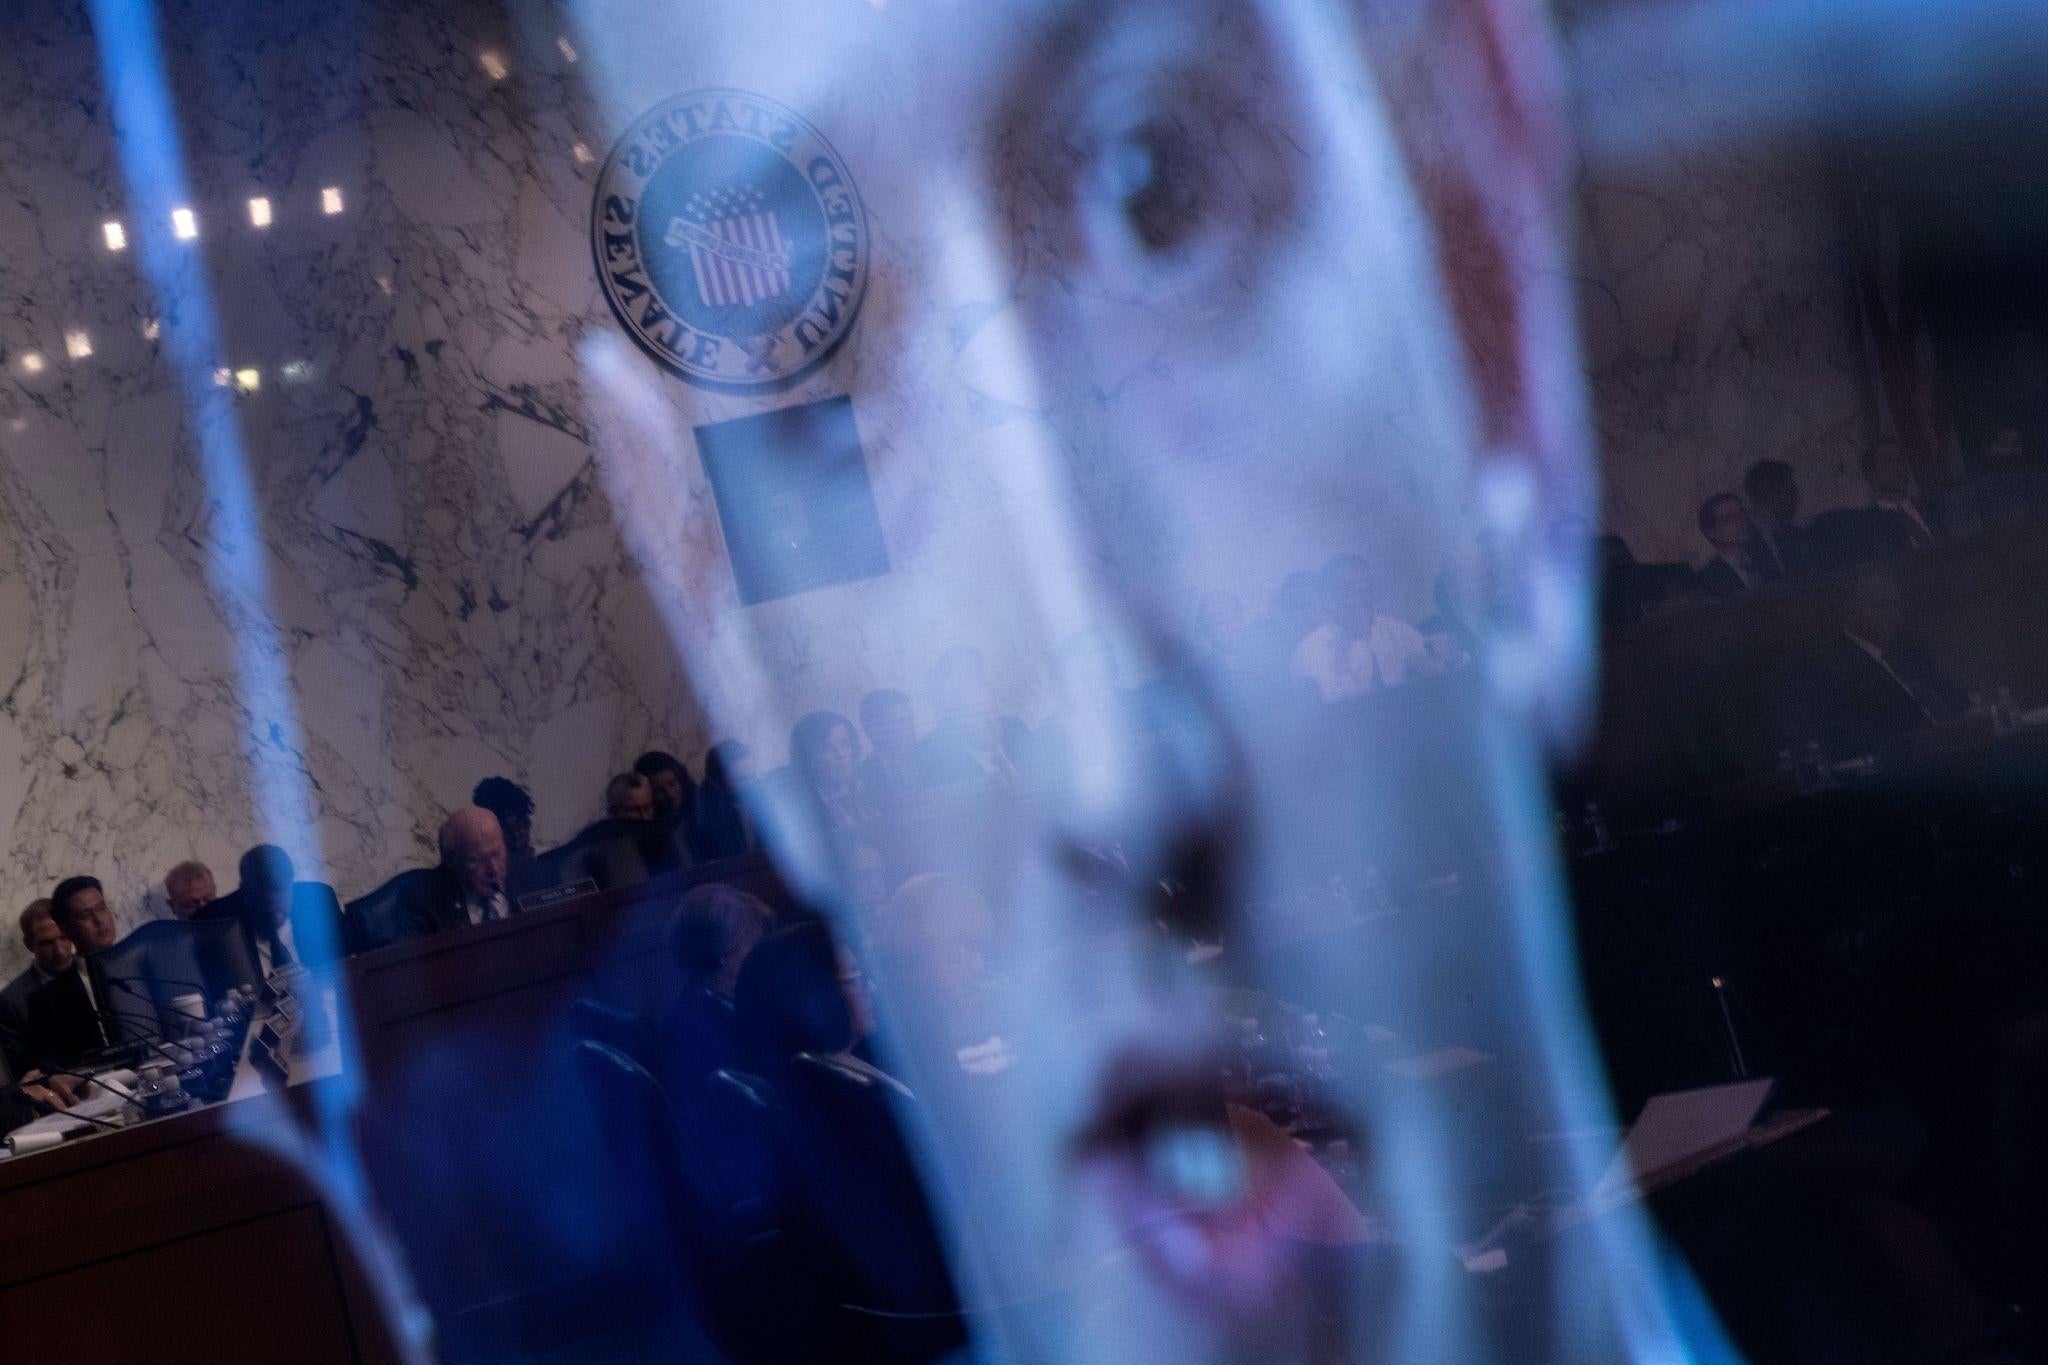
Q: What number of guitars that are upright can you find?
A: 0